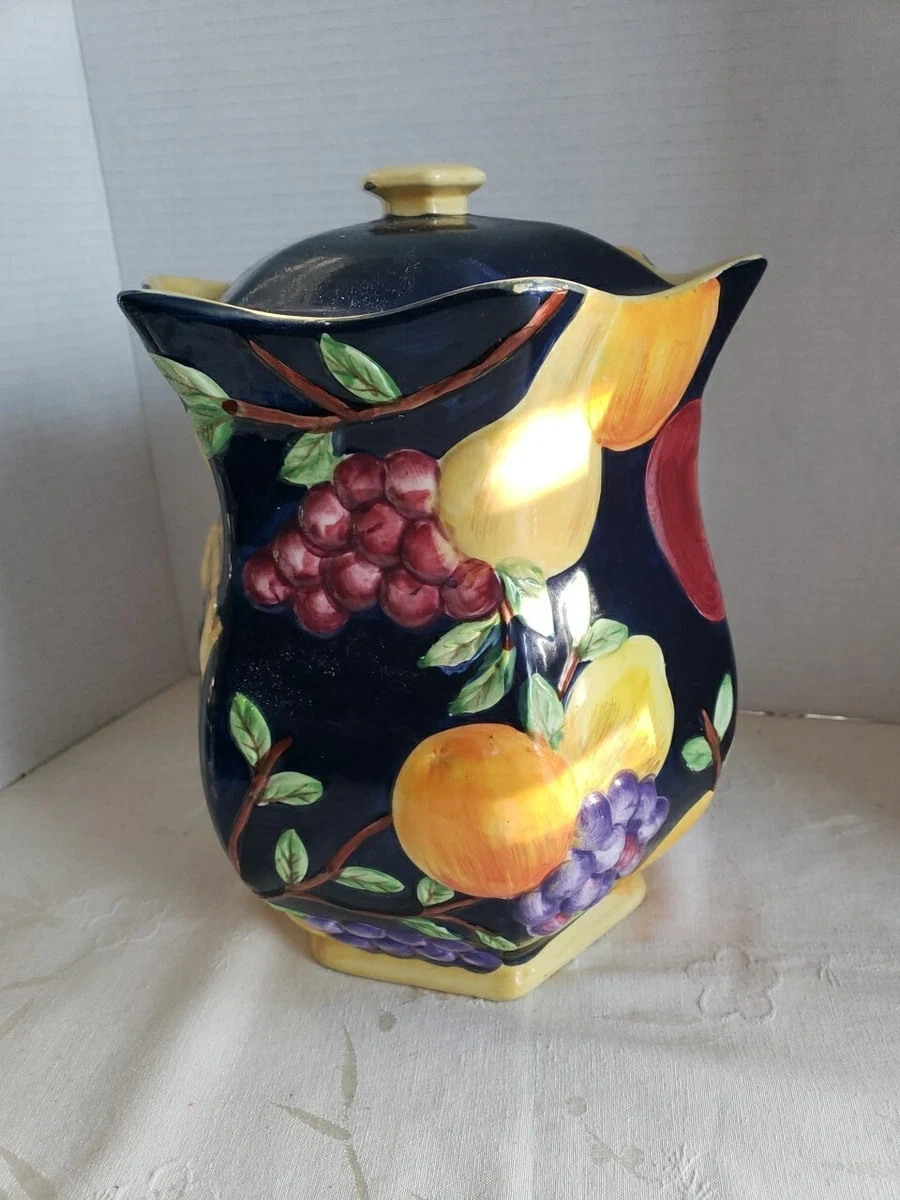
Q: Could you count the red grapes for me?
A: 11